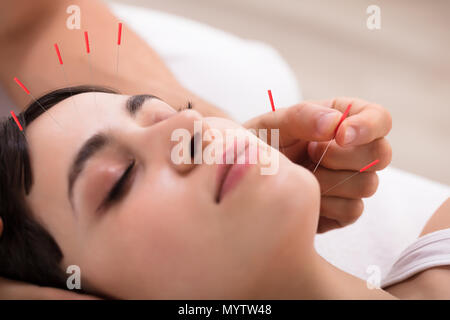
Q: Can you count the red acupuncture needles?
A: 8